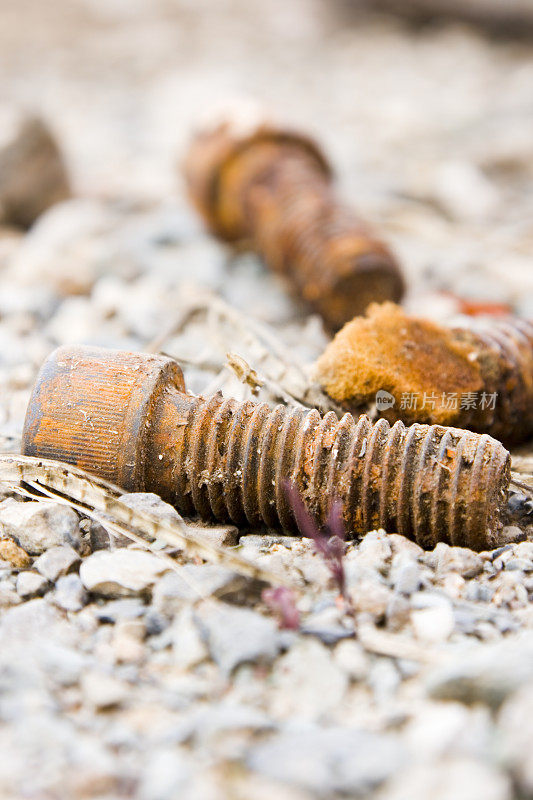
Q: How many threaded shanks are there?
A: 3